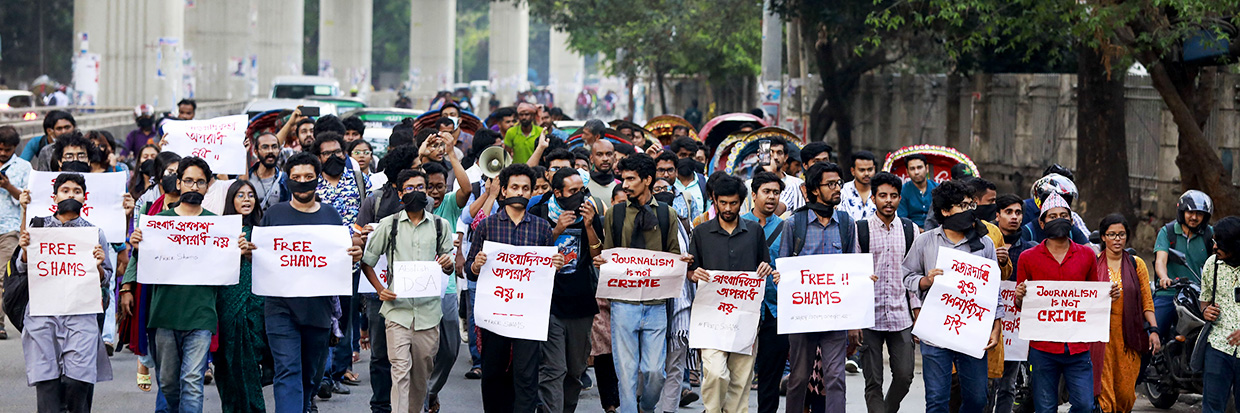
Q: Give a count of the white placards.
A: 14